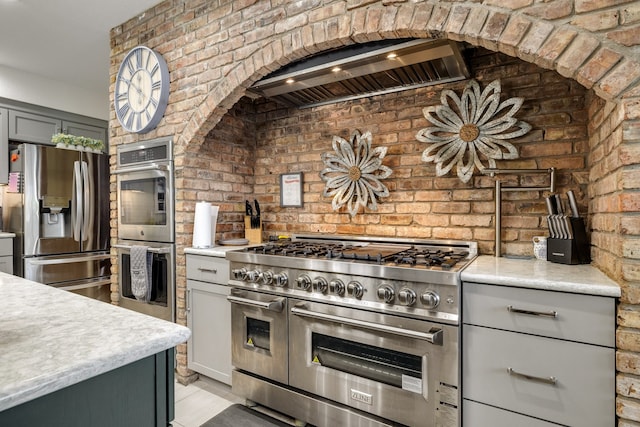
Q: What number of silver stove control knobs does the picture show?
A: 11